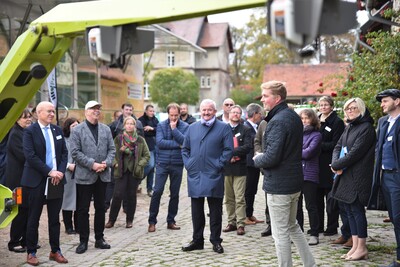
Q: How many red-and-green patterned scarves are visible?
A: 1